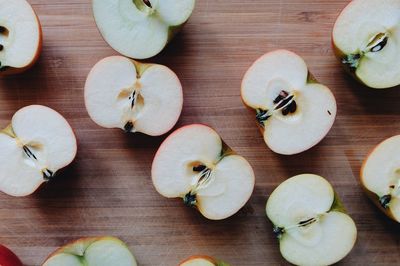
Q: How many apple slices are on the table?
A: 11